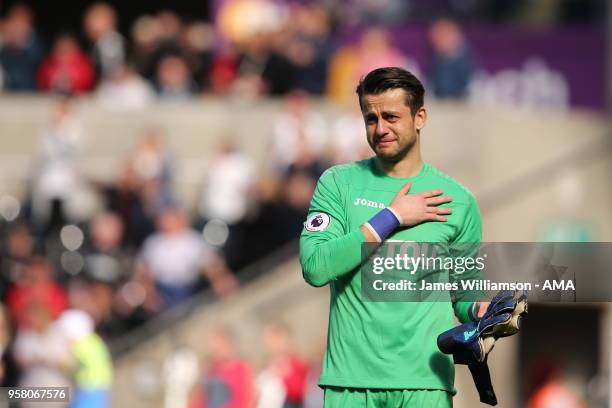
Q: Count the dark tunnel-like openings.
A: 1